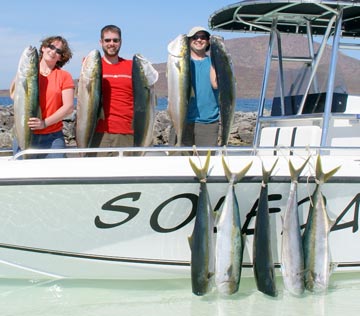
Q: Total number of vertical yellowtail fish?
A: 10